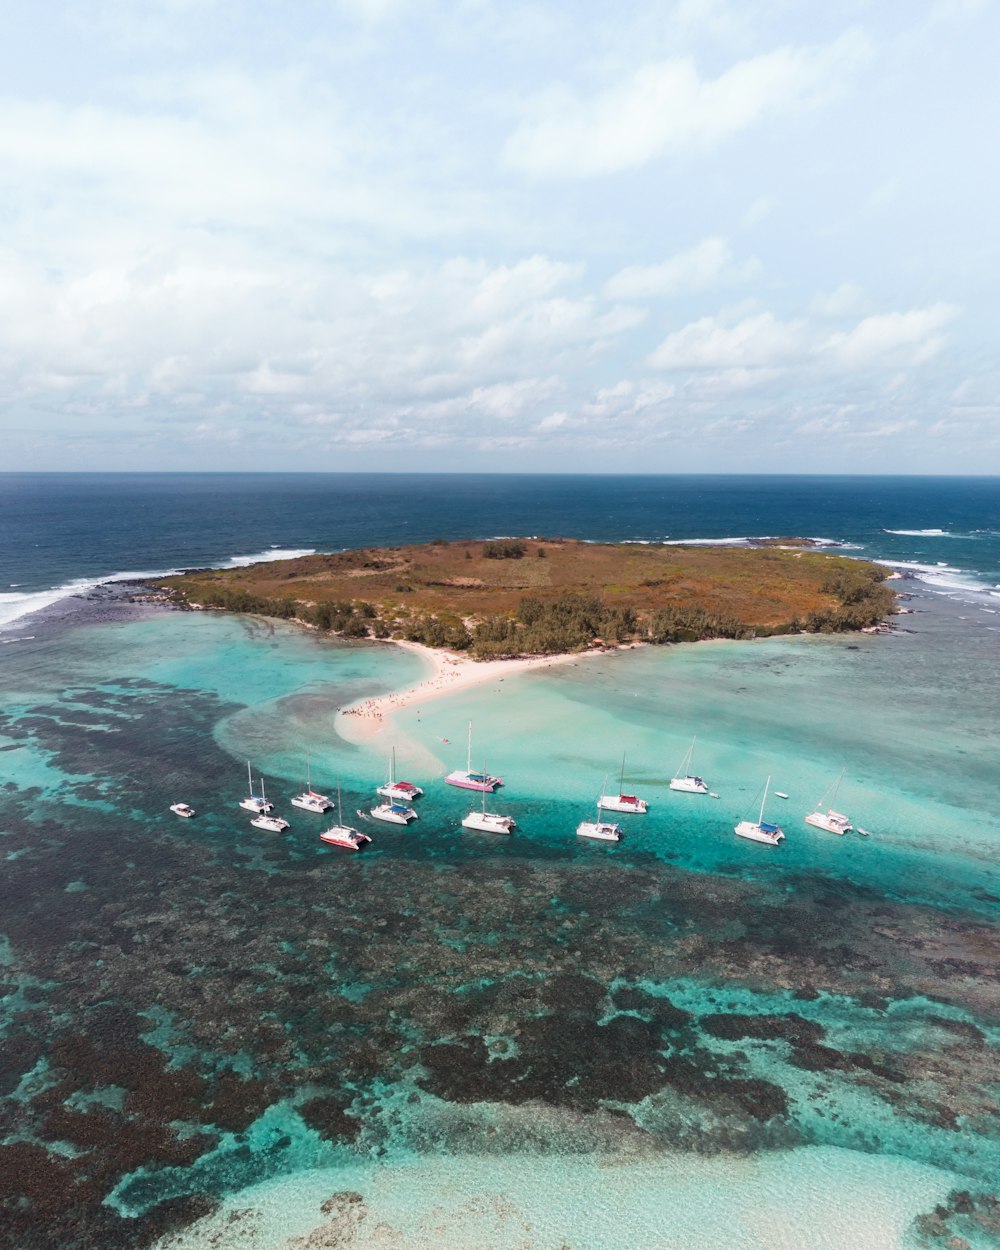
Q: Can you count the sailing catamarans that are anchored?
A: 13